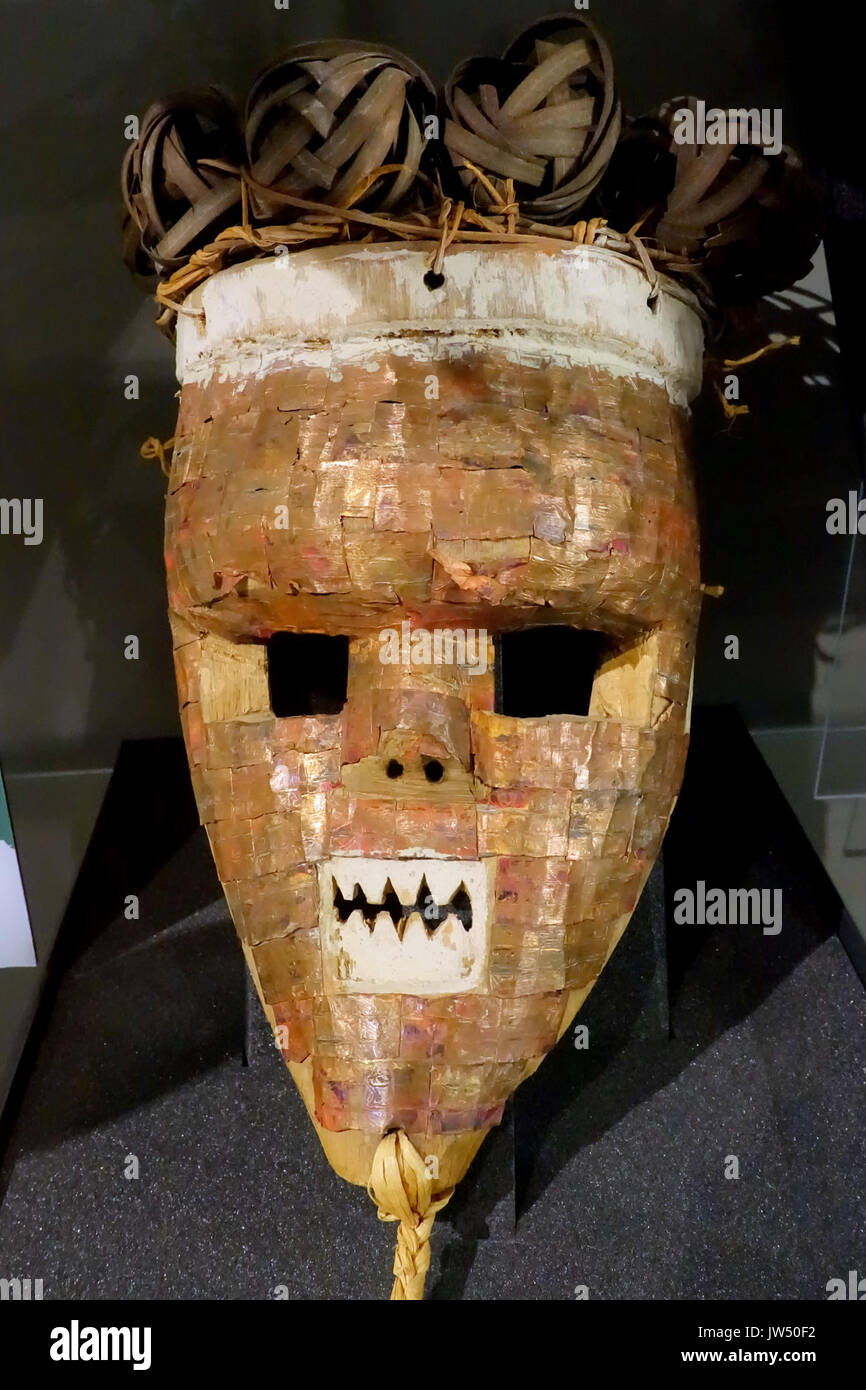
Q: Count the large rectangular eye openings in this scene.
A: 2